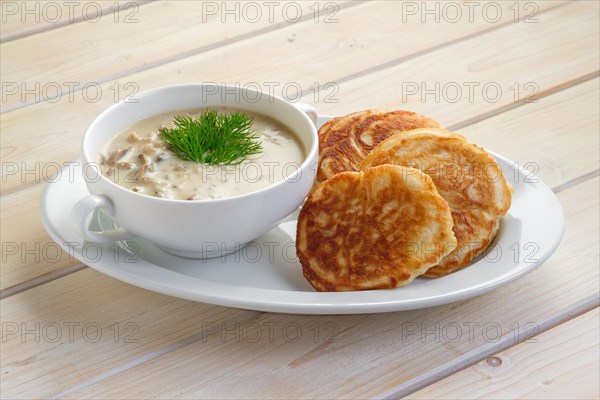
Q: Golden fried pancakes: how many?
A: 3